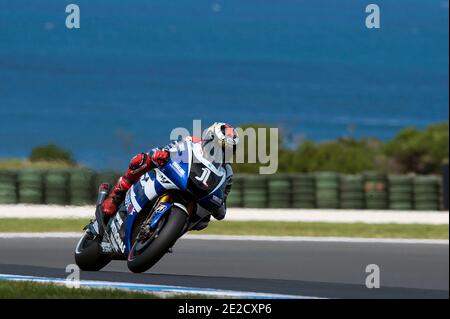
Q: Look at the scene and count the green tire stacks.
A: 14